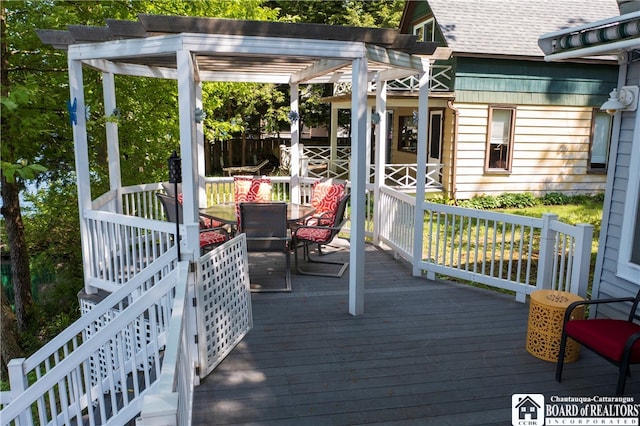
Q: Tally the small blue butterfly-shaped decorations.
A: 1